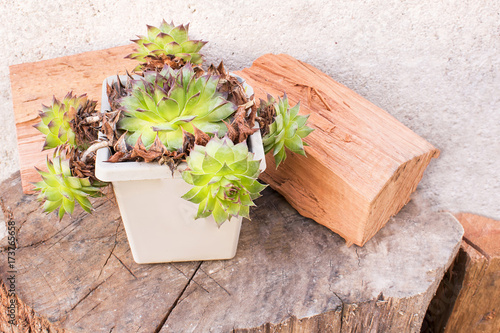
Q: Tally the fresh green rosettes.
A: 6